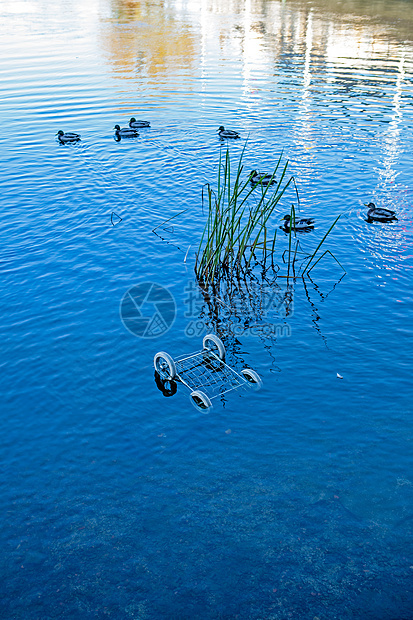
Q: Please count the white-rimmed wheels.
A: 4